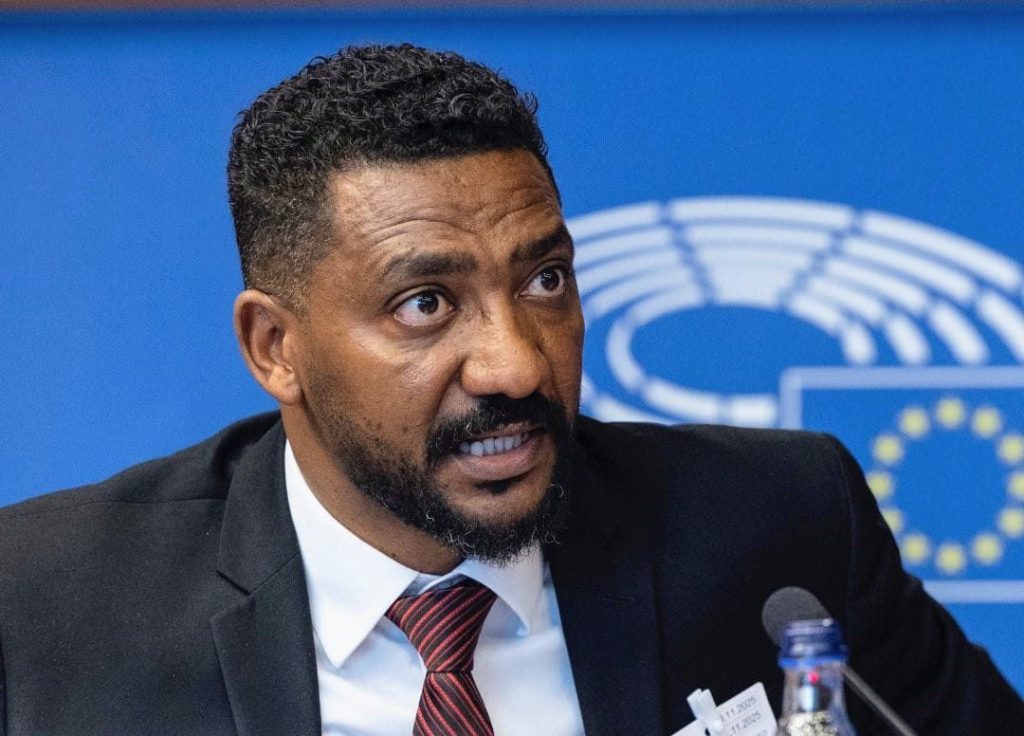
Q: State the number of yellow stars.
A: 12